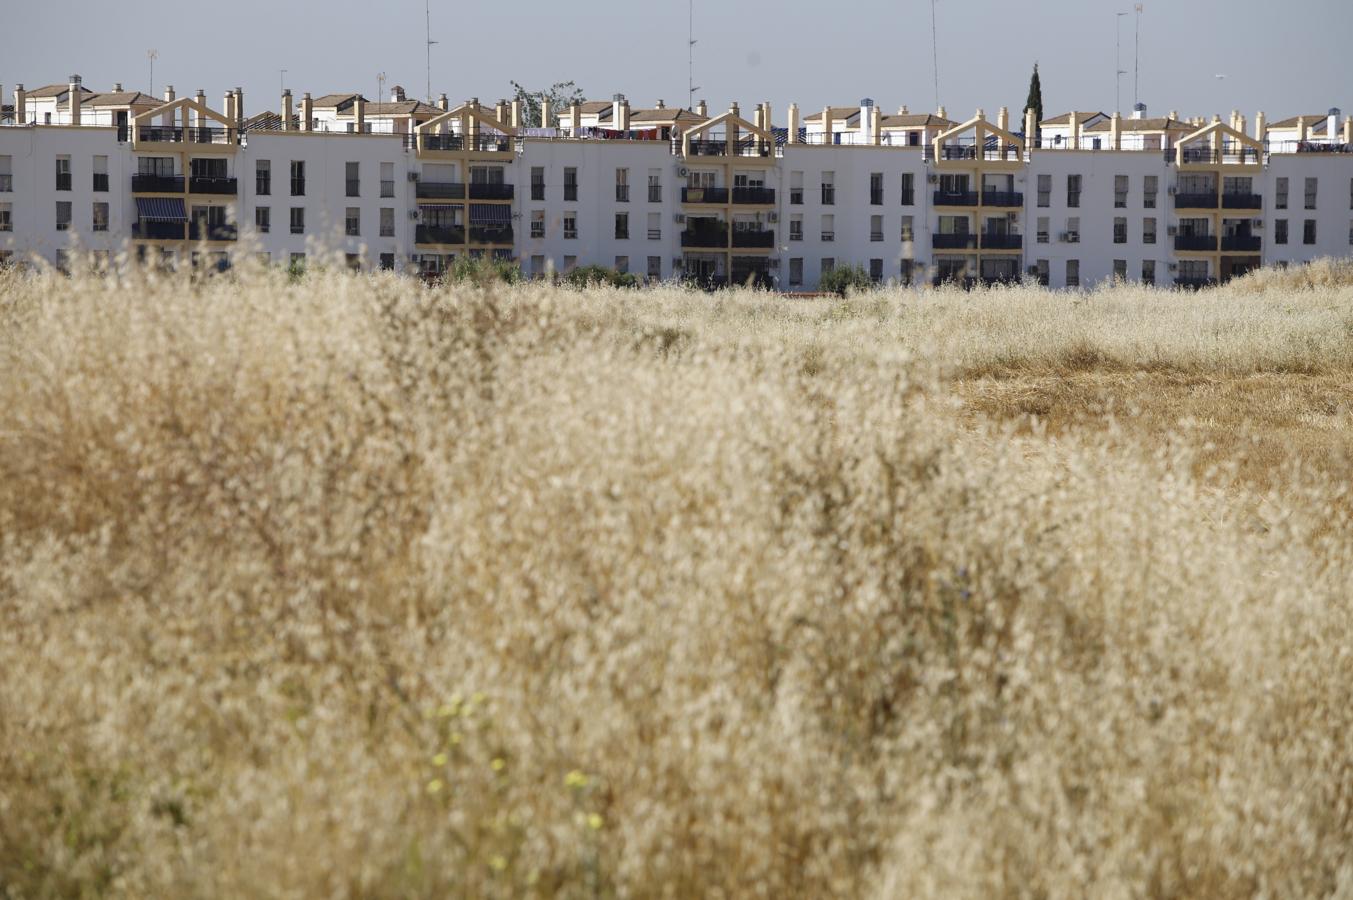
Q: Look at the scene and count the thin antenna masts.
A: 8